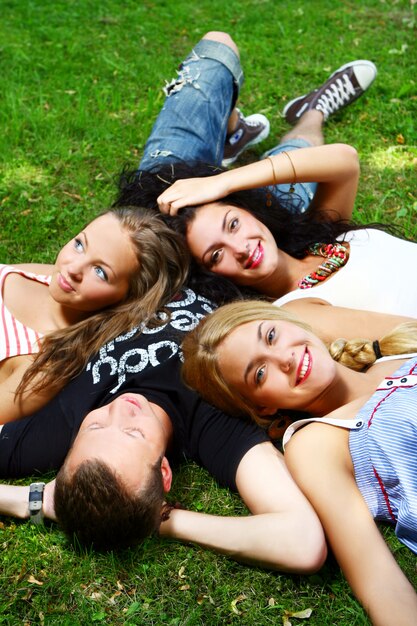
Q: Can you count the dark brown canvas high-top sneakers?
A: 2